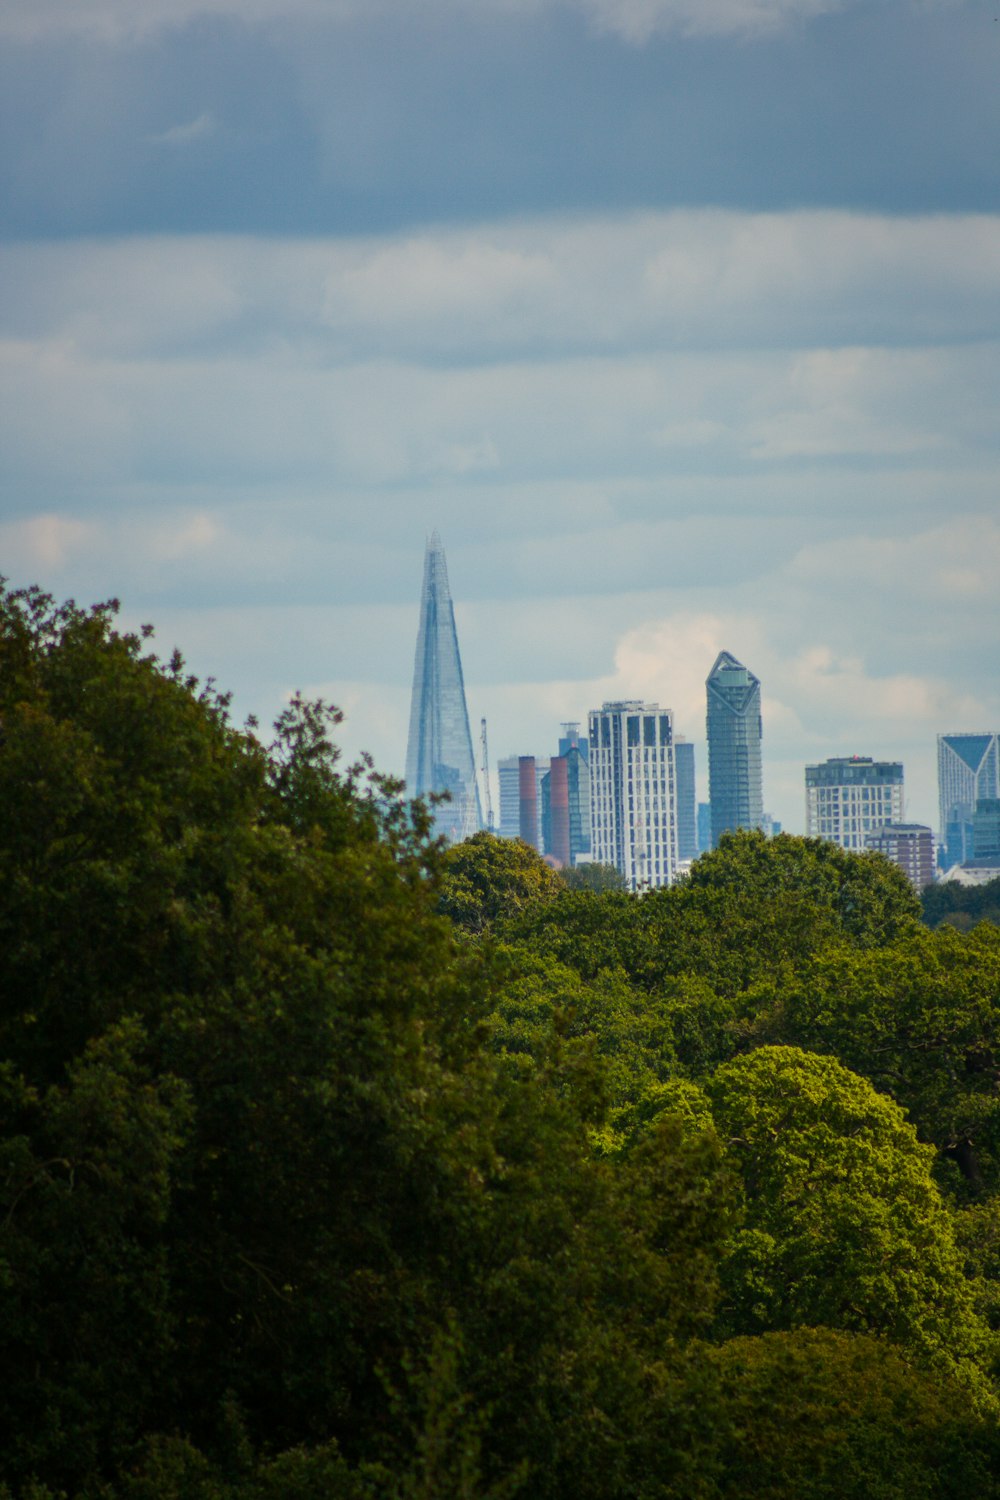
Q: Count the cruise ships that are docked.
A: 0